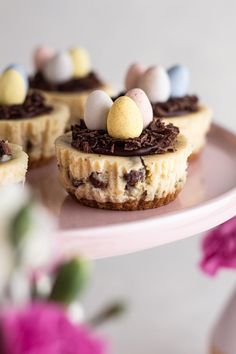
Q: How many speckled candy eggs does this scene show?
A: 11